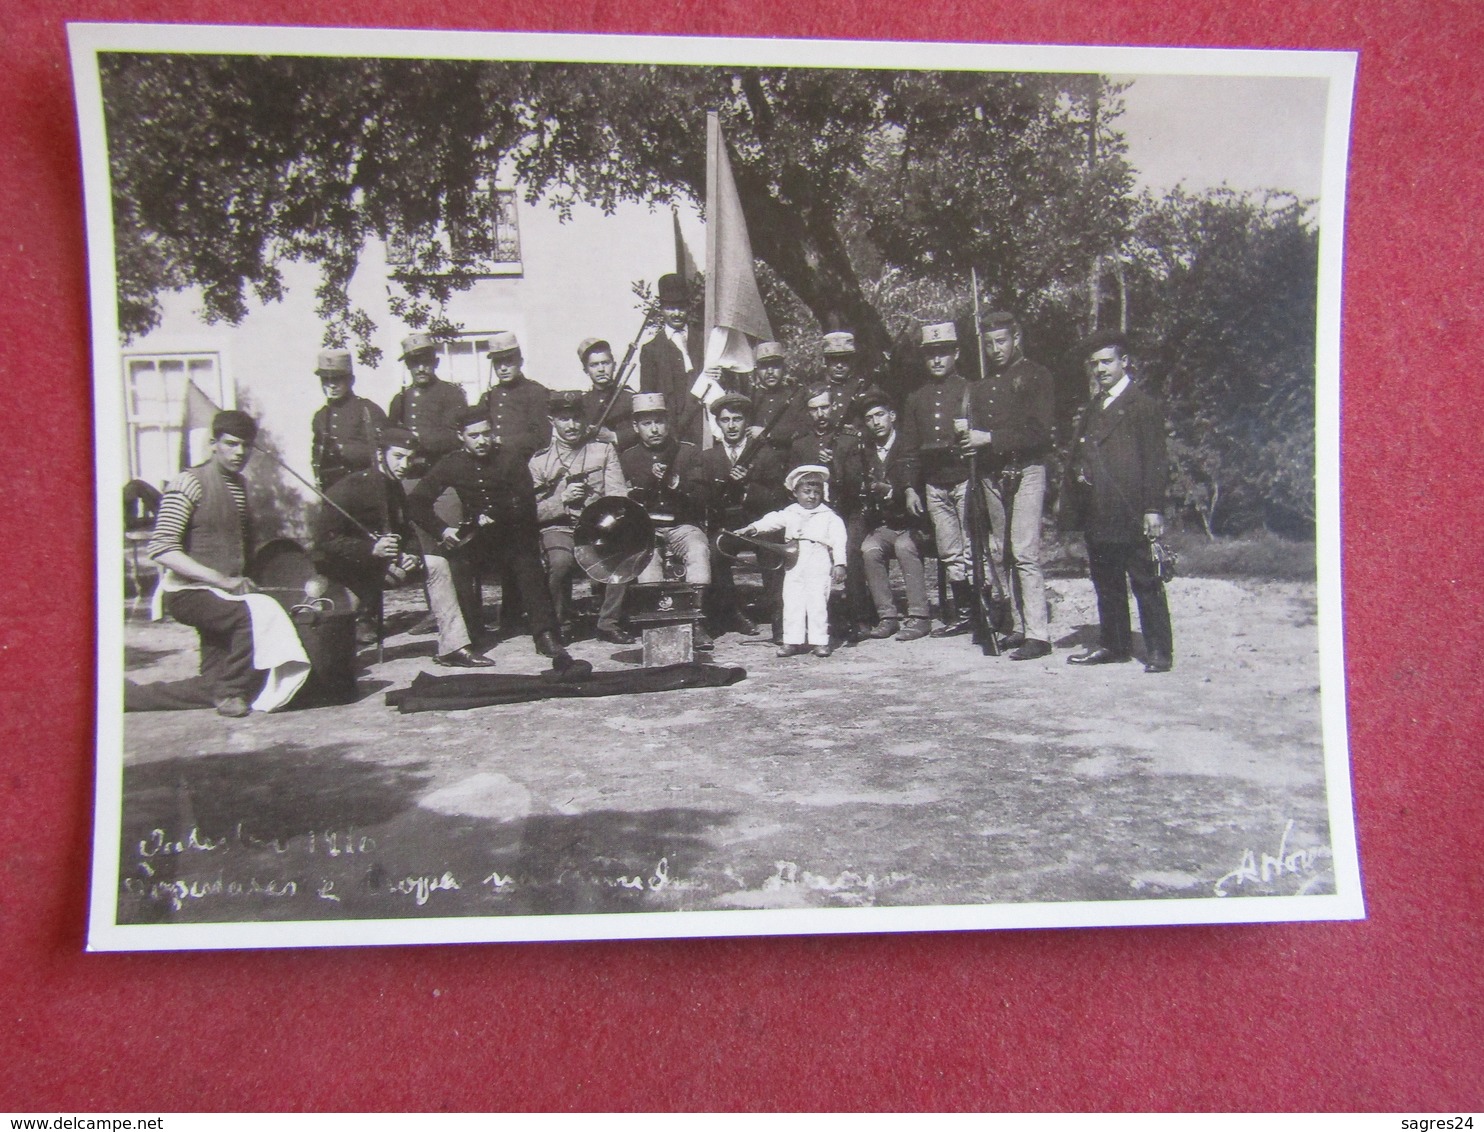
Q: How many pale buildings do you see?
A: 1